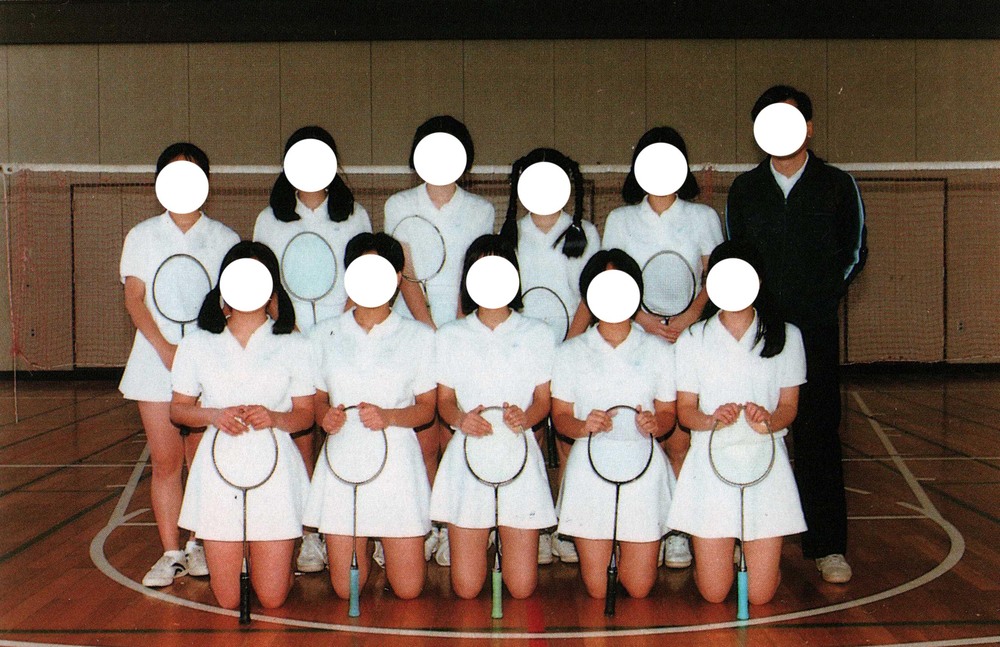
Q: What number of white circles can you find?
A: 11